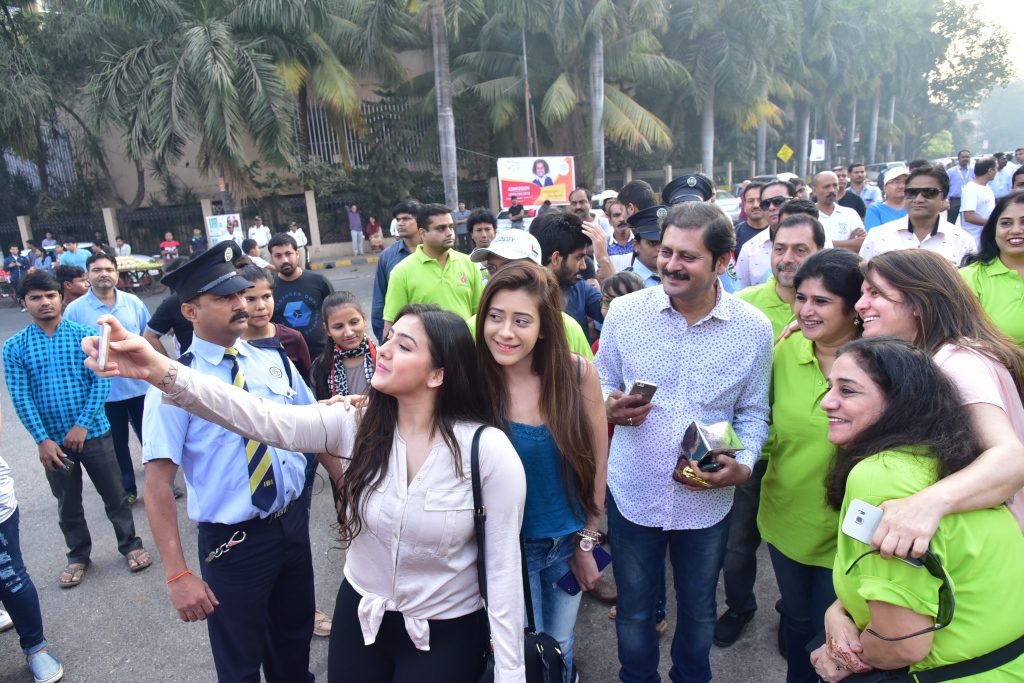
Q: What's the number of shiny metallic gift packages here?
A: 1